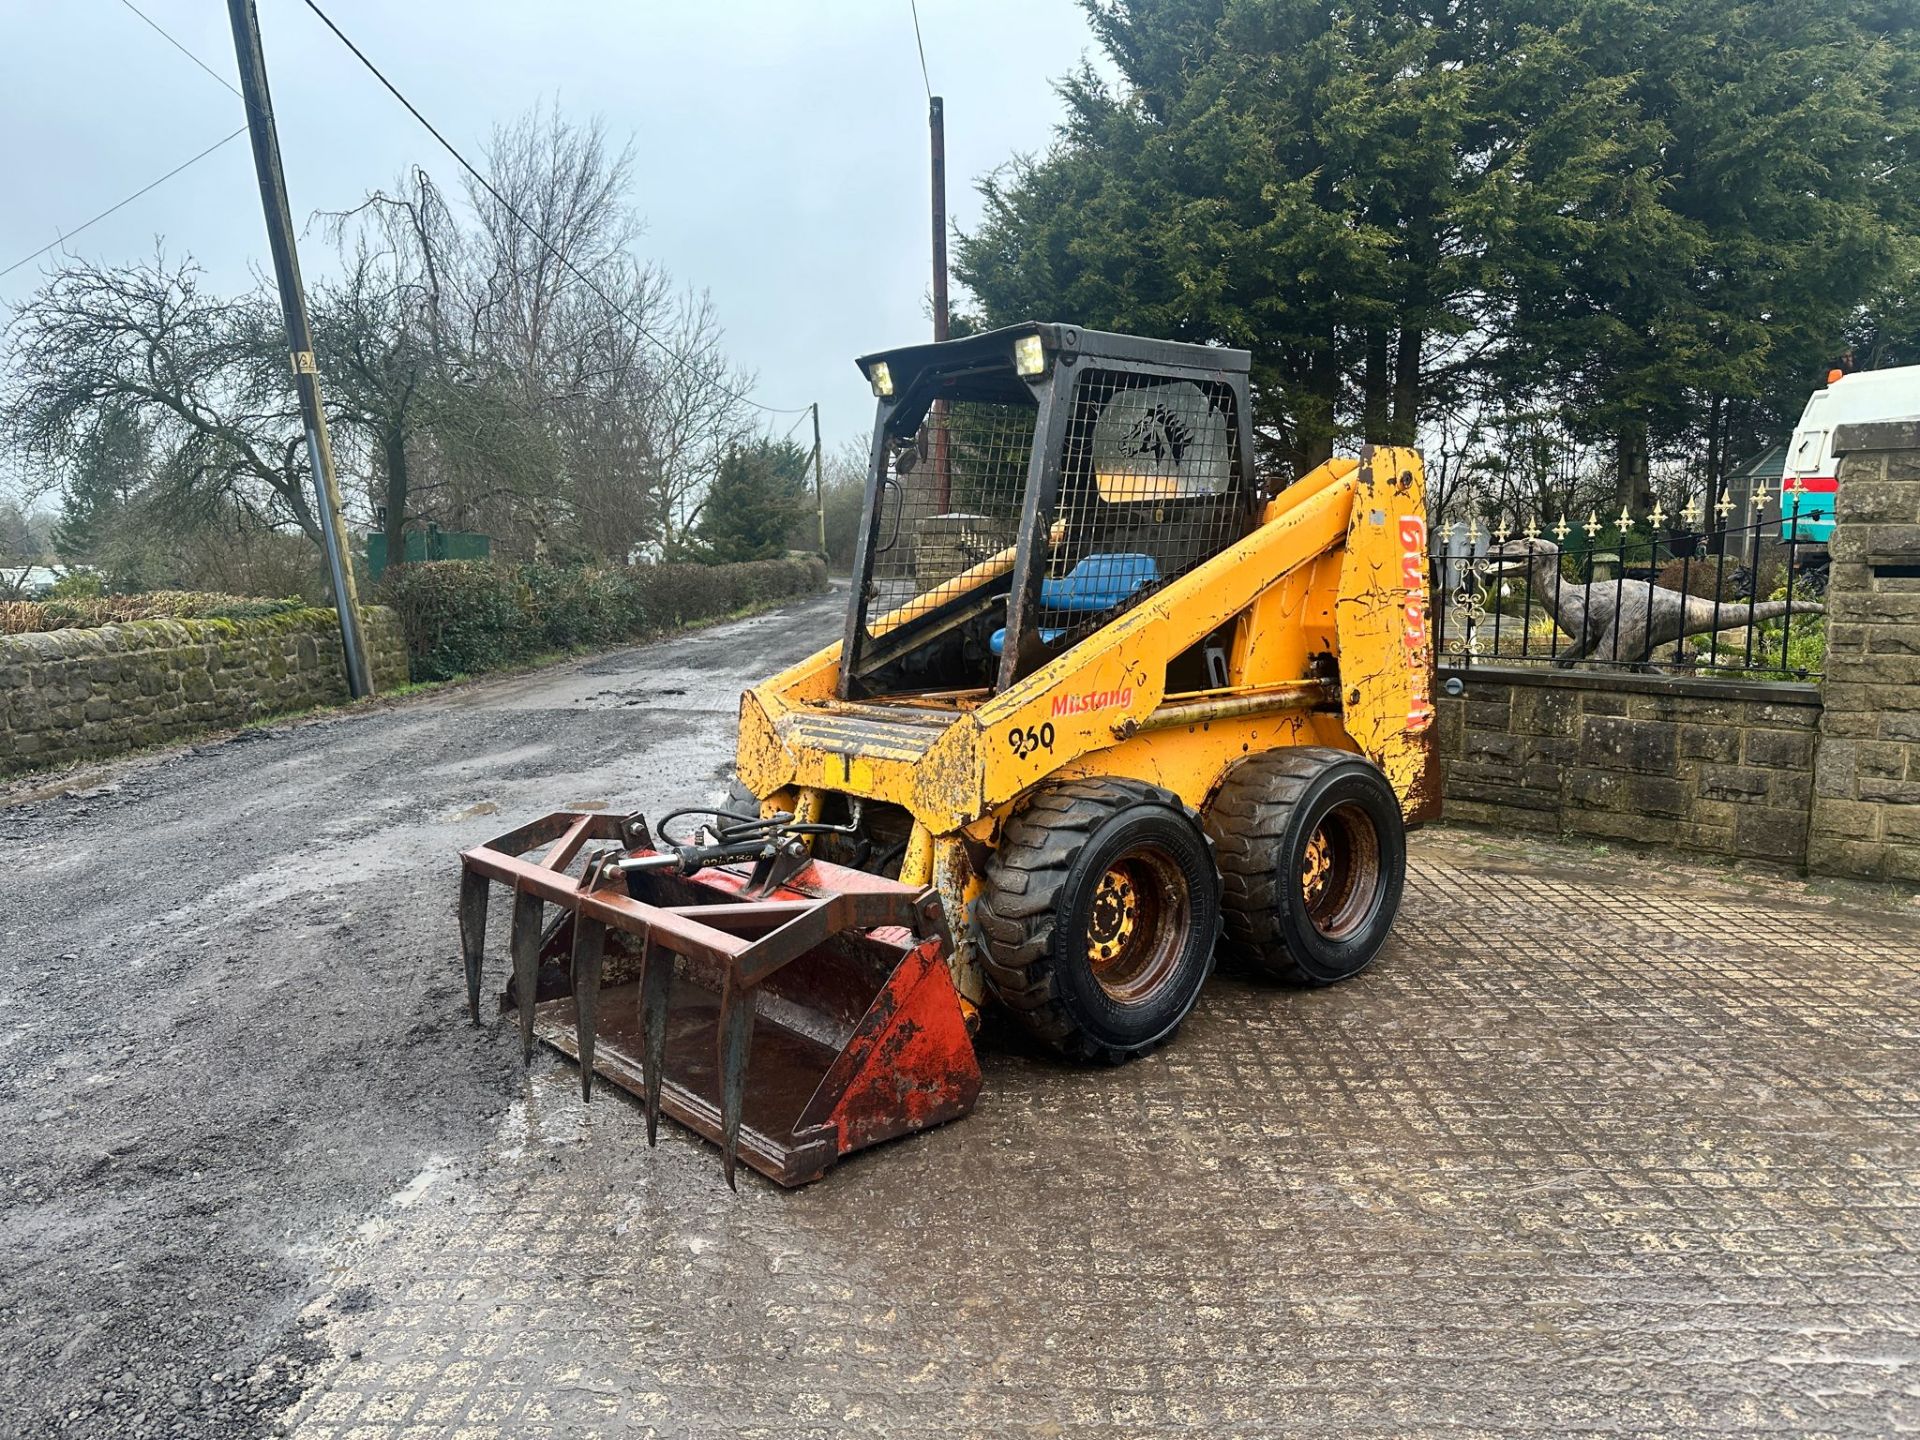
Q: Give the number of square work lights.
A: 2